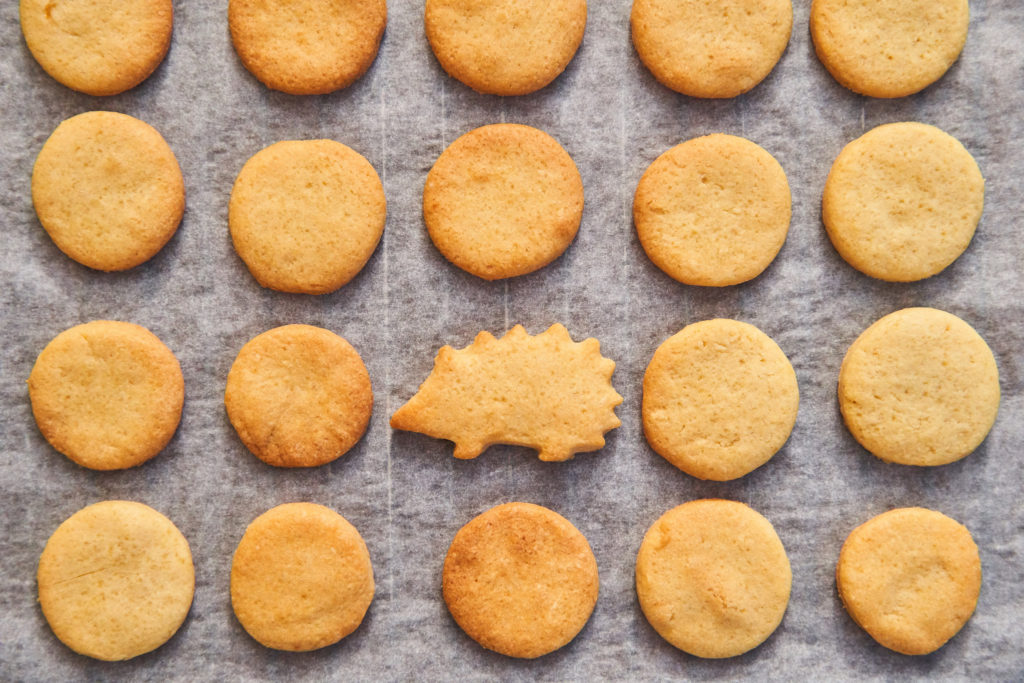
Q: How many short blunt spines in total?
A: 9